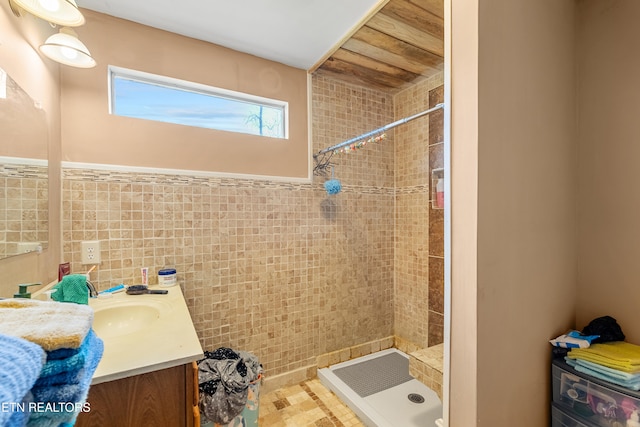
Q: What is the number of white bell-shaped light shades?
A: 2